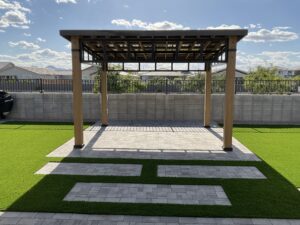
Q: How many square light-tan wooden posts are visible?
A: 4